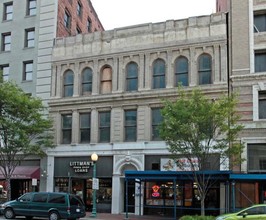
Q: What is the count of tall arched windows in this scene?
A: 7